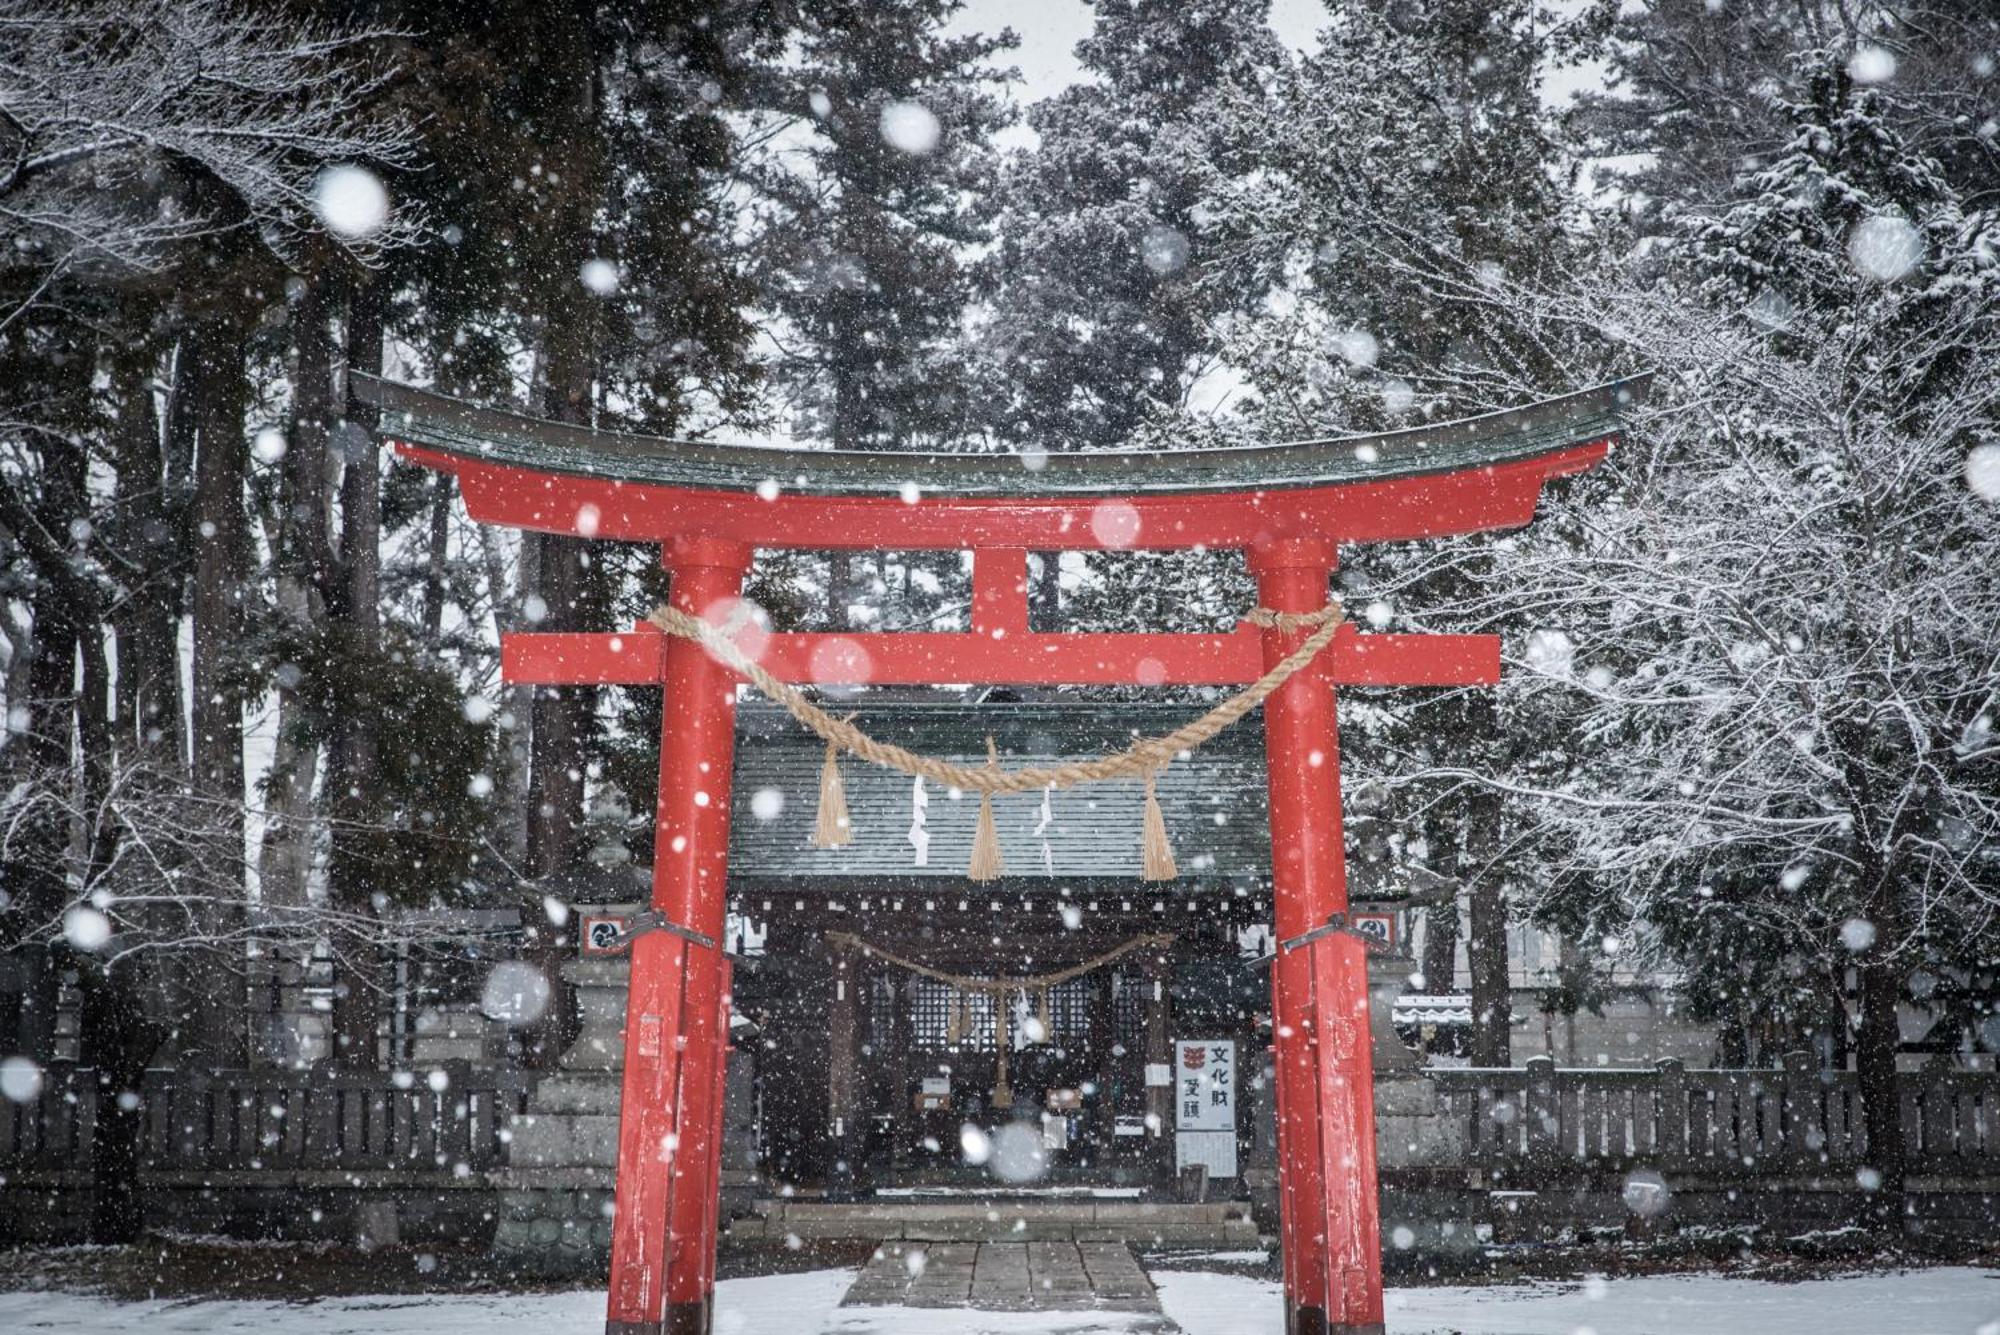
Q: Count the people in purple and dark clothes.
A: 0